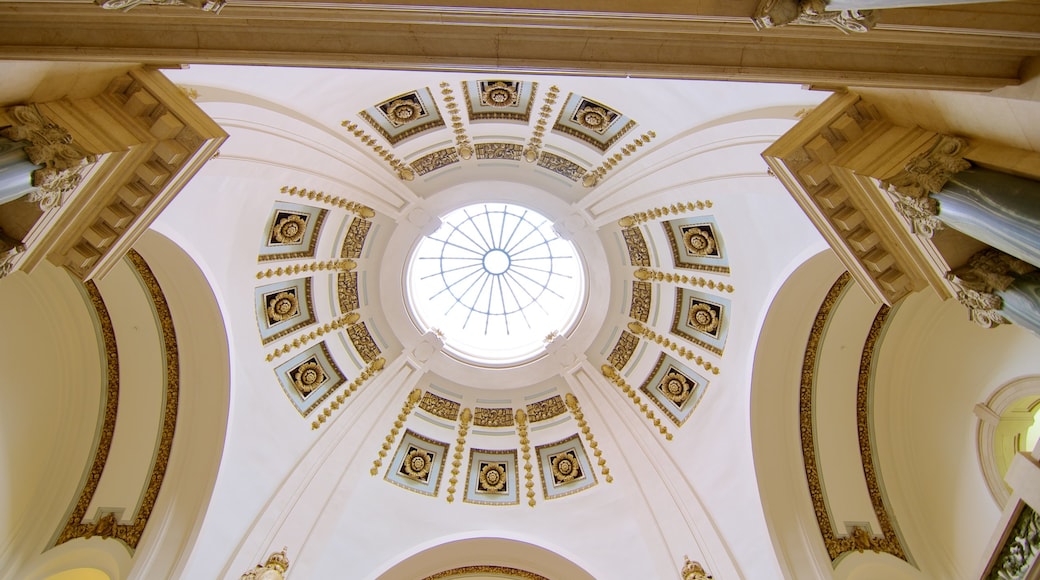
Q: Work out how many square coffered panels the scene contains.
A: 12